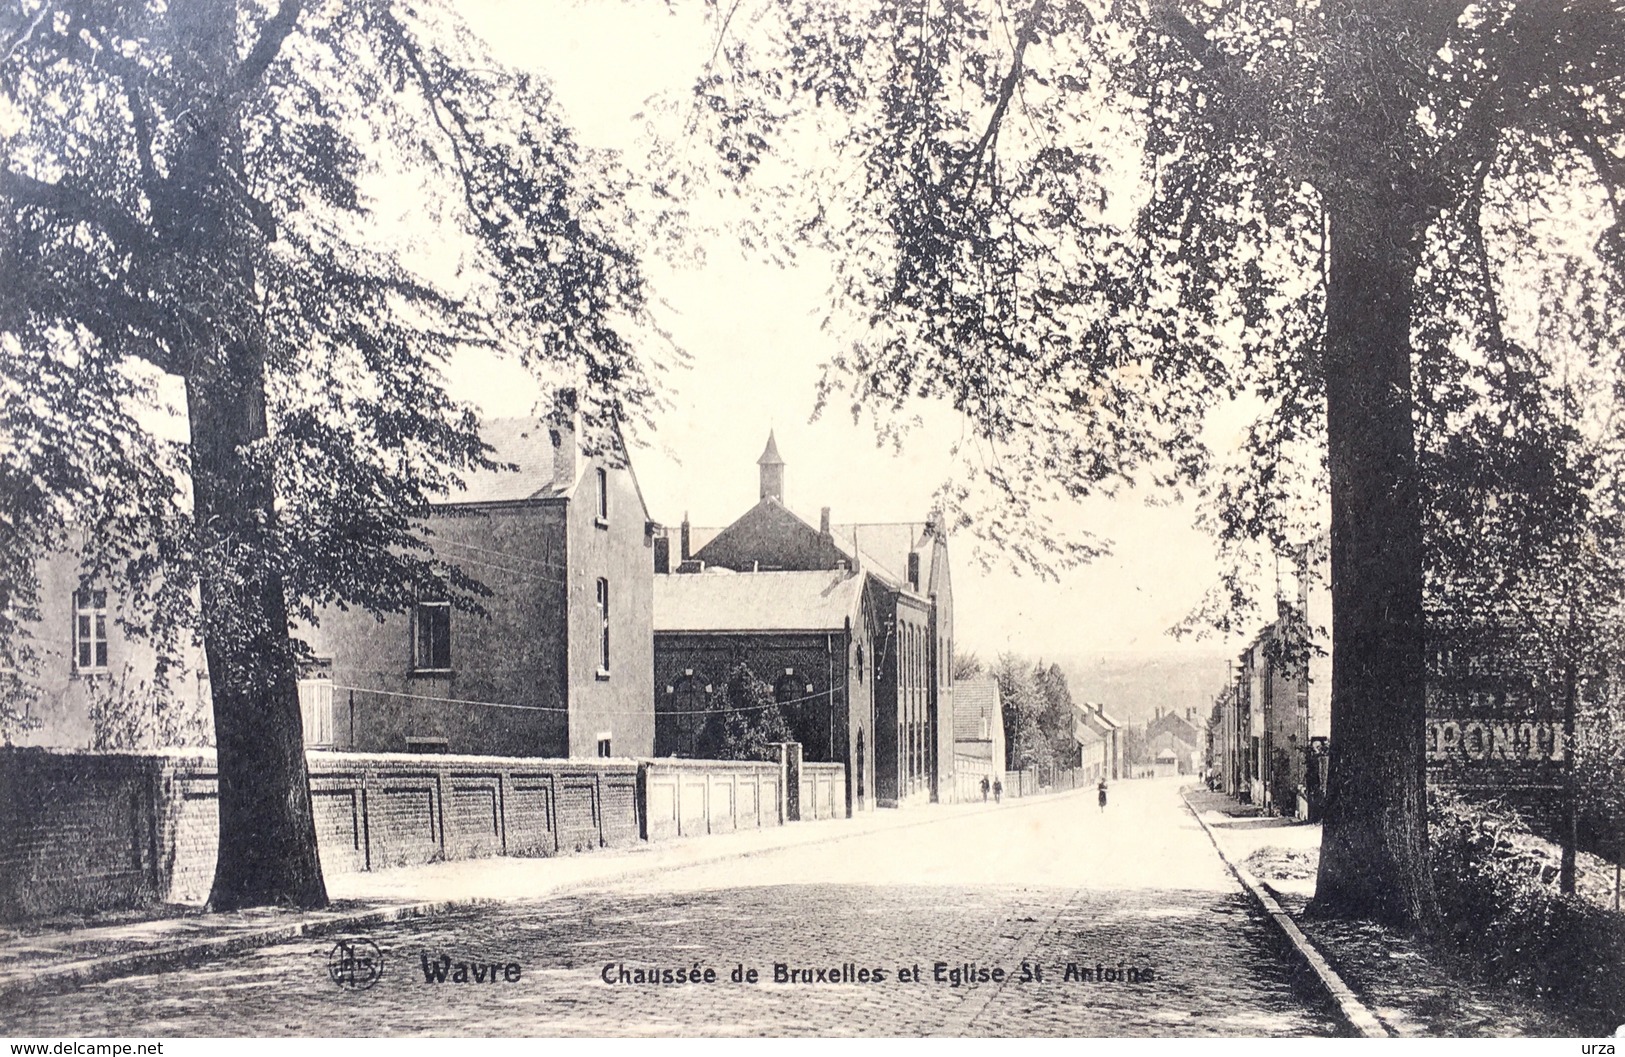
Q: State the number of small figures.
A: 3